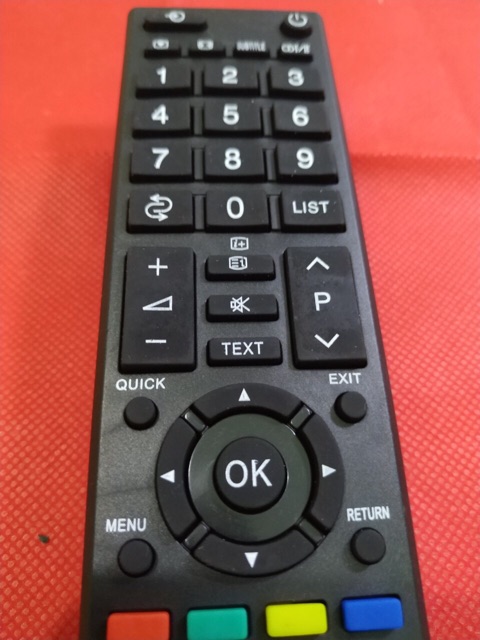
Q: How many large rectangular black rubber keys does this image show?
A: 2